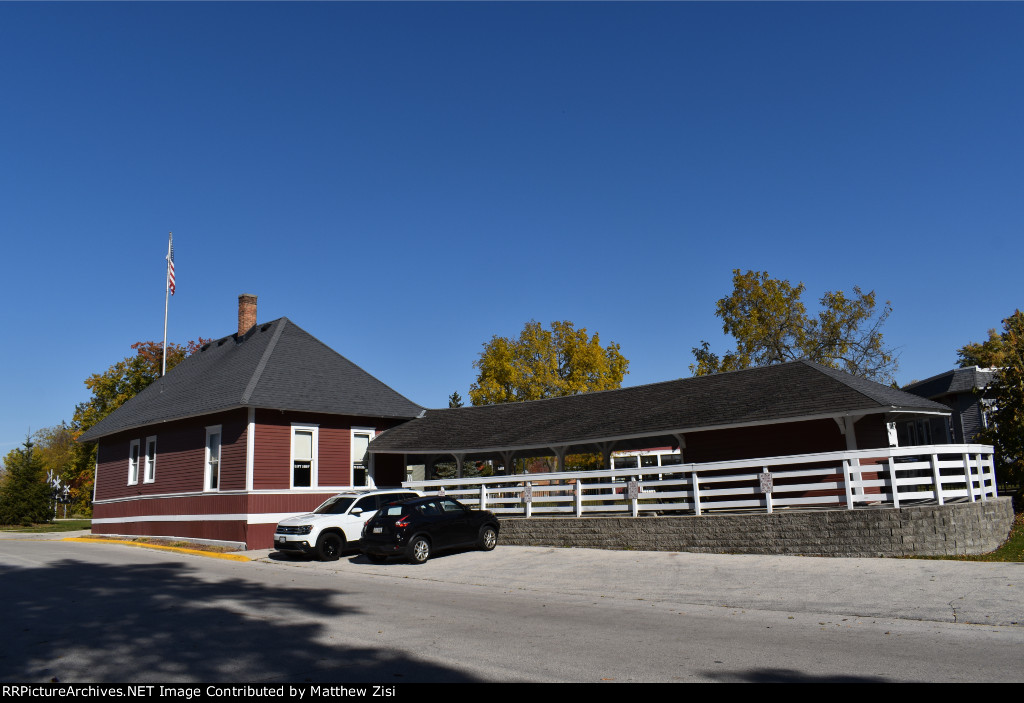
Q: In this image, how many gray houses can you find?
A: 1